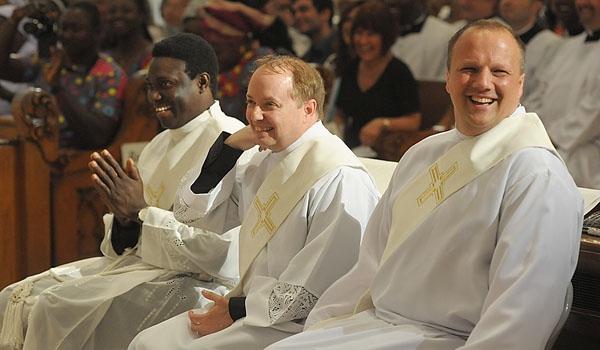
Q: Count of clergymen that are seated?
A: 3